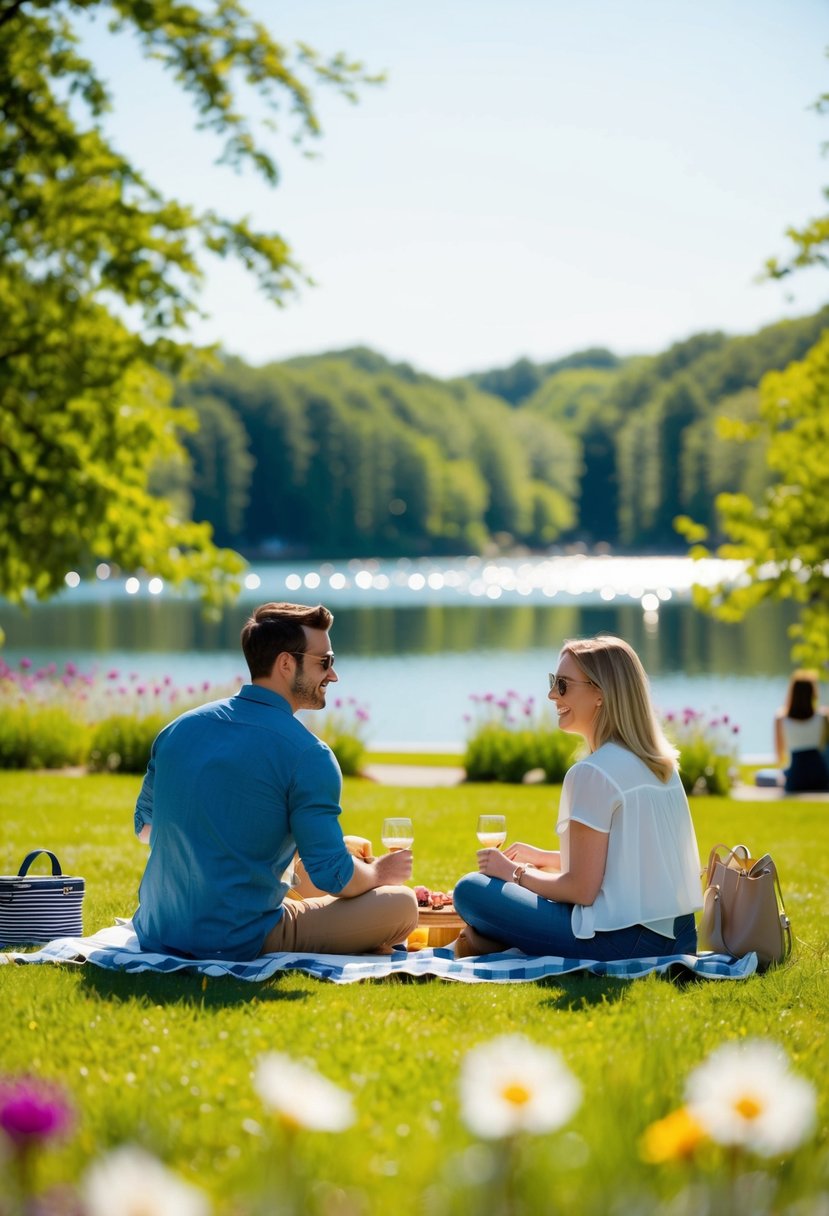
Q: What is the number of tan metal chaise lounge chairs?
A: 0